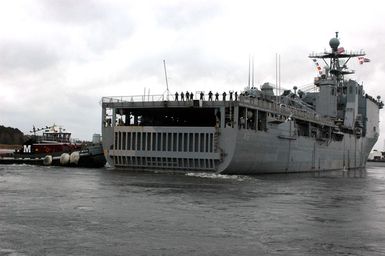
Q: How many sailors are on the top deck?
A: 10